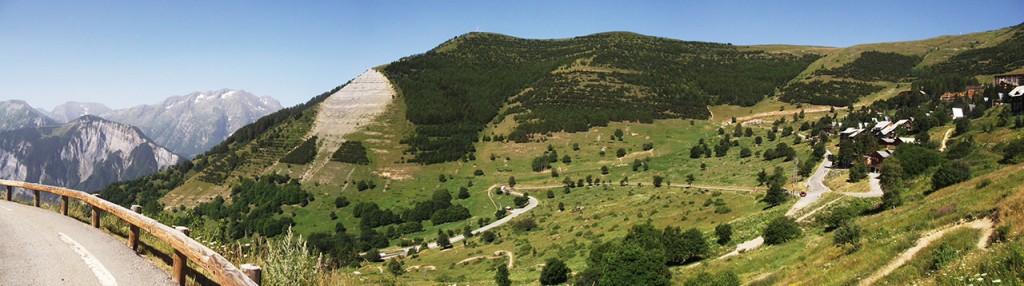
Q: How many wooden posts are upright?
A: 7